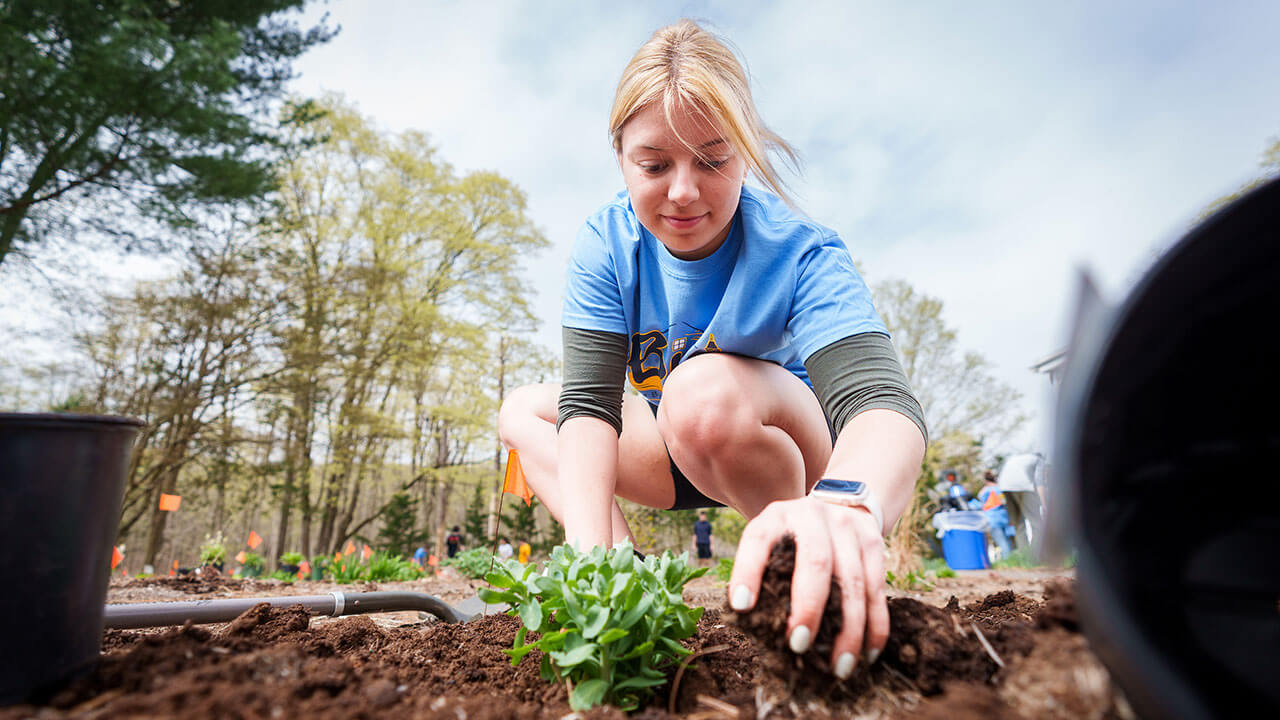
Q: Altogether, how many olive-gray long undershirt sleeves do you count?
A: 2